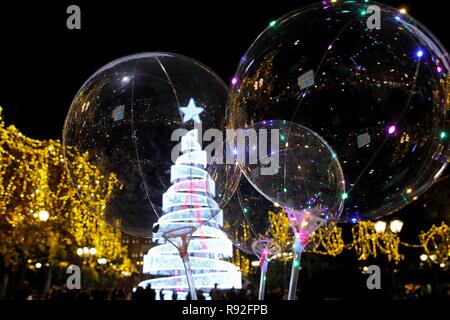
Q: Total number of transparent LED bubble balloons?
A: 3